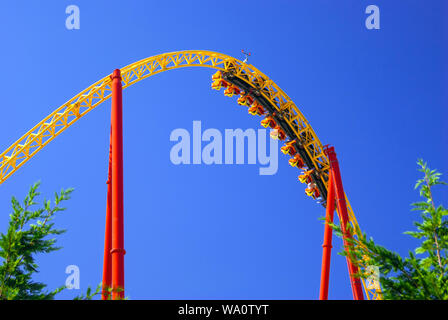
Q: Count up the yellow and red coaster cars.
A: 10